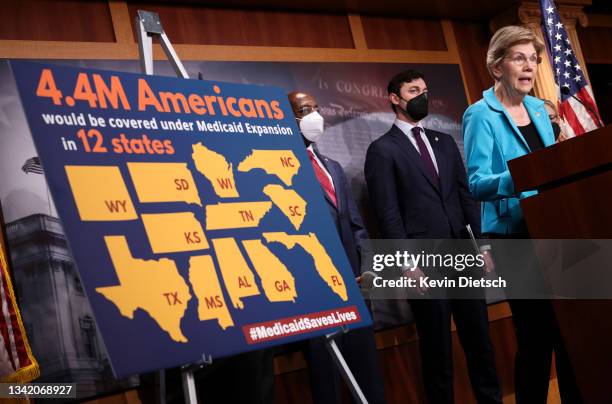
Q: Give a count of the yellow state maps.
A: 12